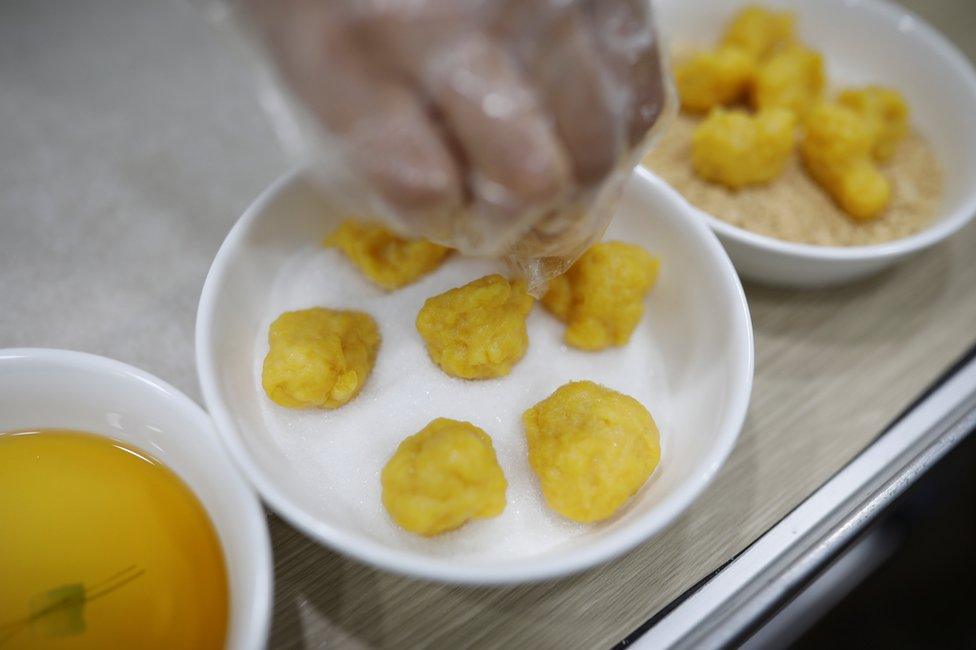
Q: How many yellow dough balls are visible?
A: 12